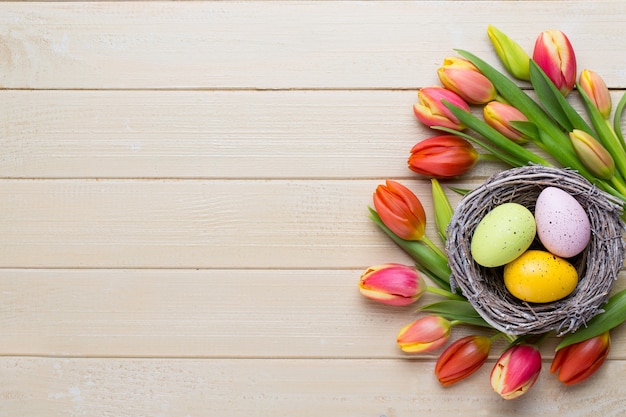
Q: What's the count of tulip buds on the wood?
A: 15